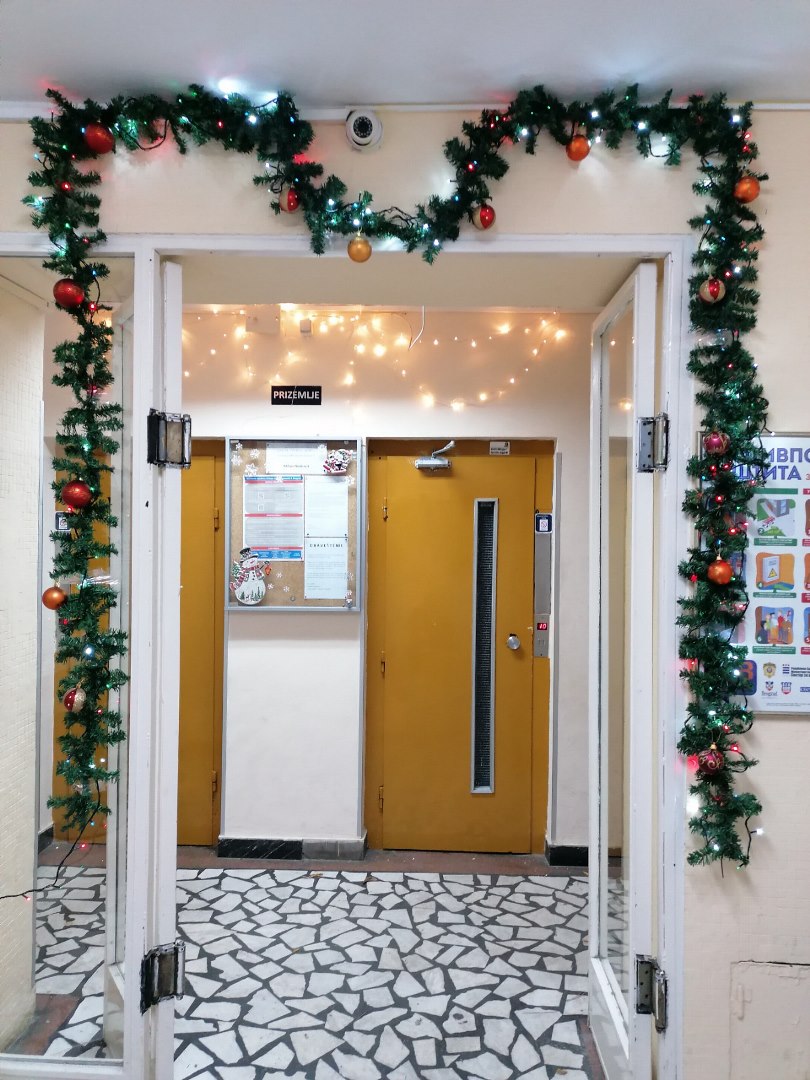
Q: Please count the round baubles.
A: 14